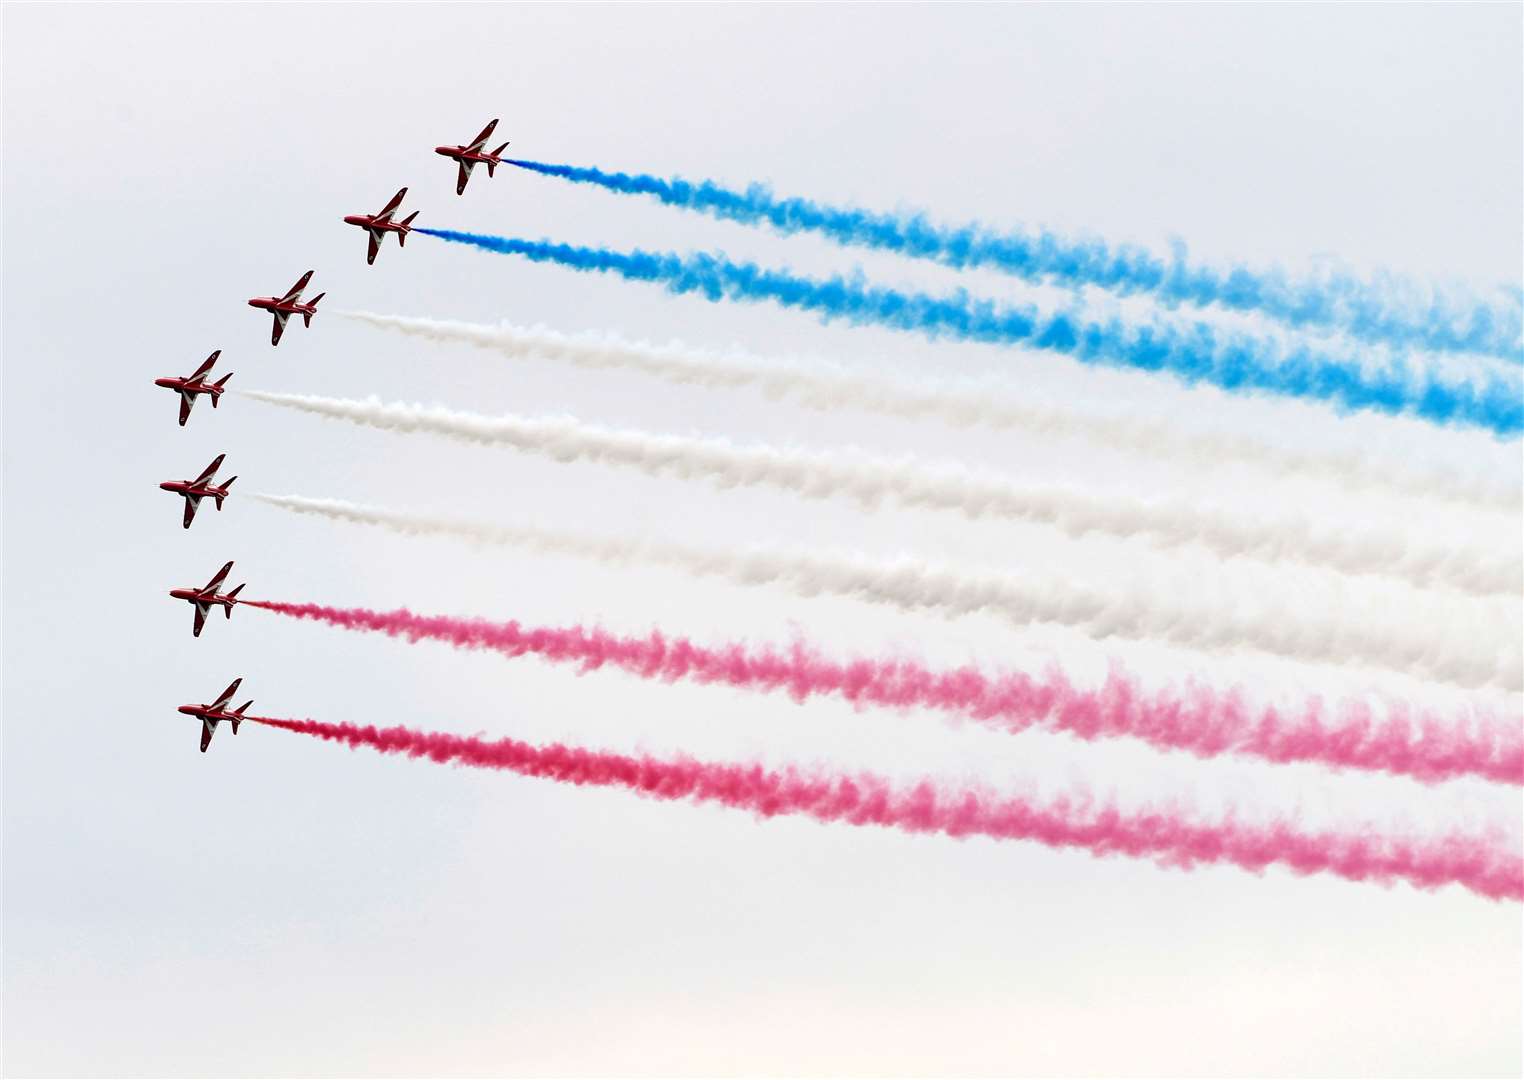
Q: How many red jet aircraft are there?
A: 7